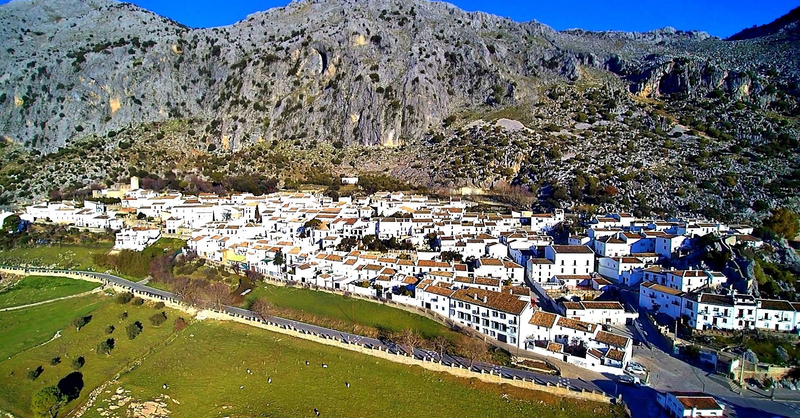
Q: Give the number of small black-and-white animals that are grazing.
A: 8